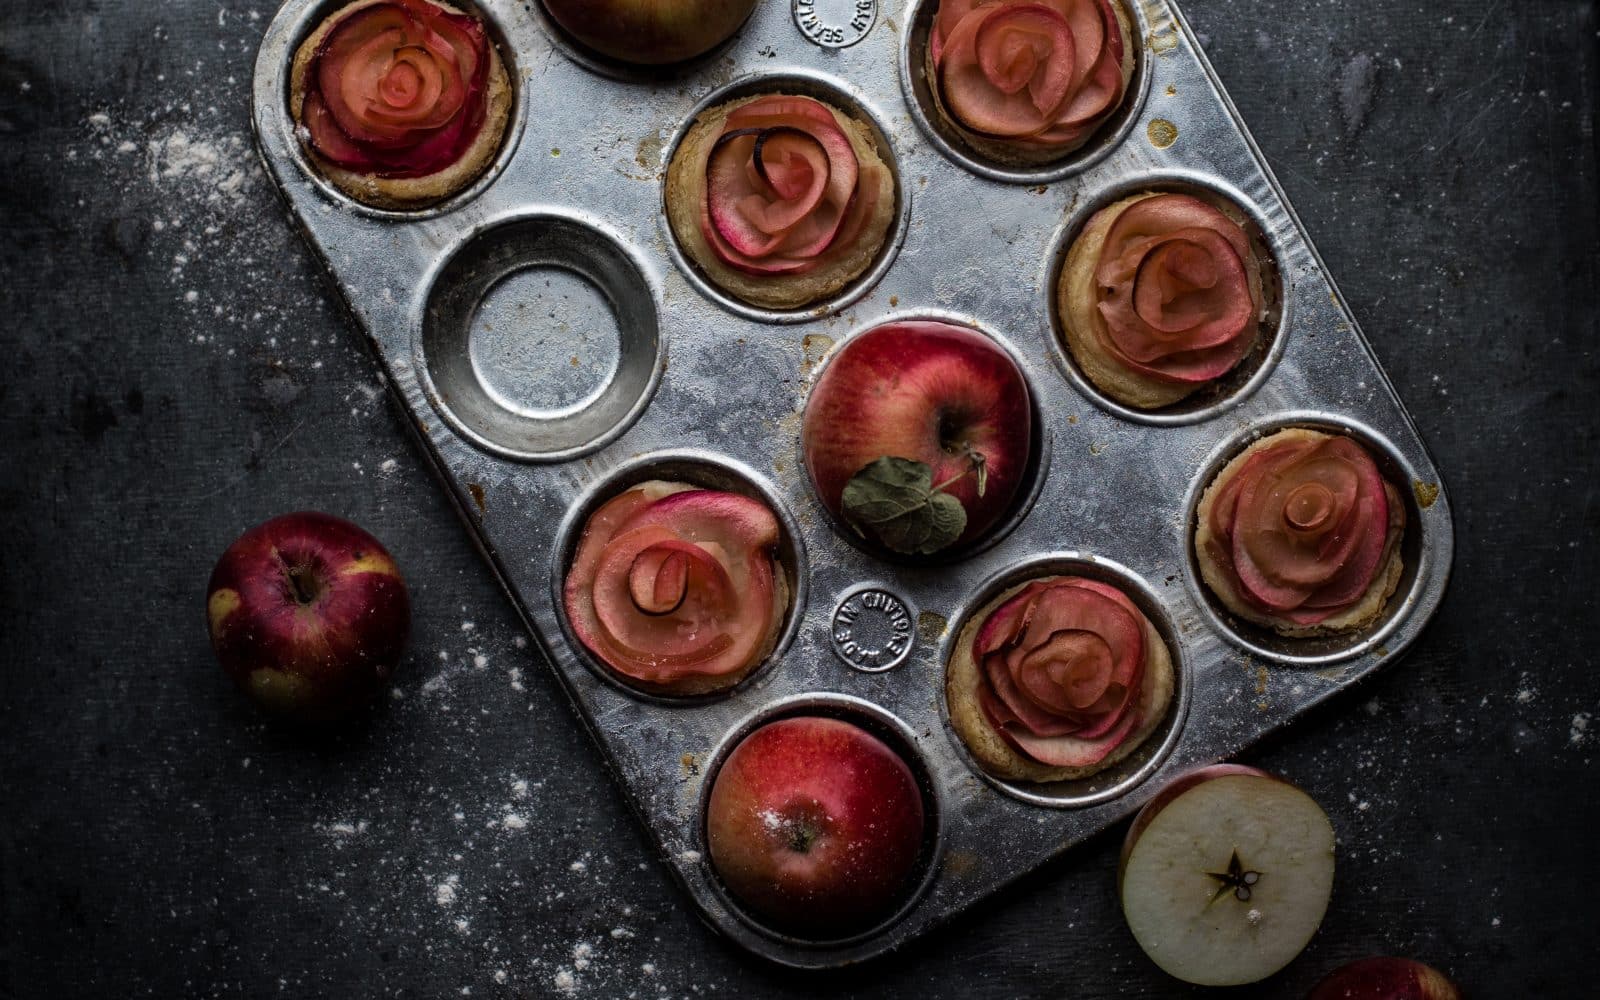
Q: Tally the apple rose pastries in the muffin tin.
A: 7